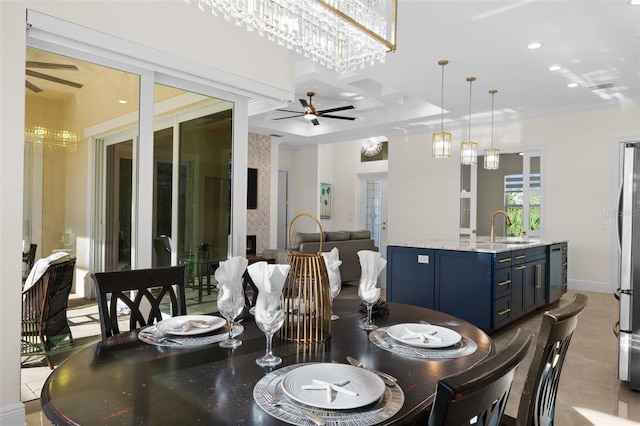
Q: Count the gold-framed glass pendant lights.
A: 3